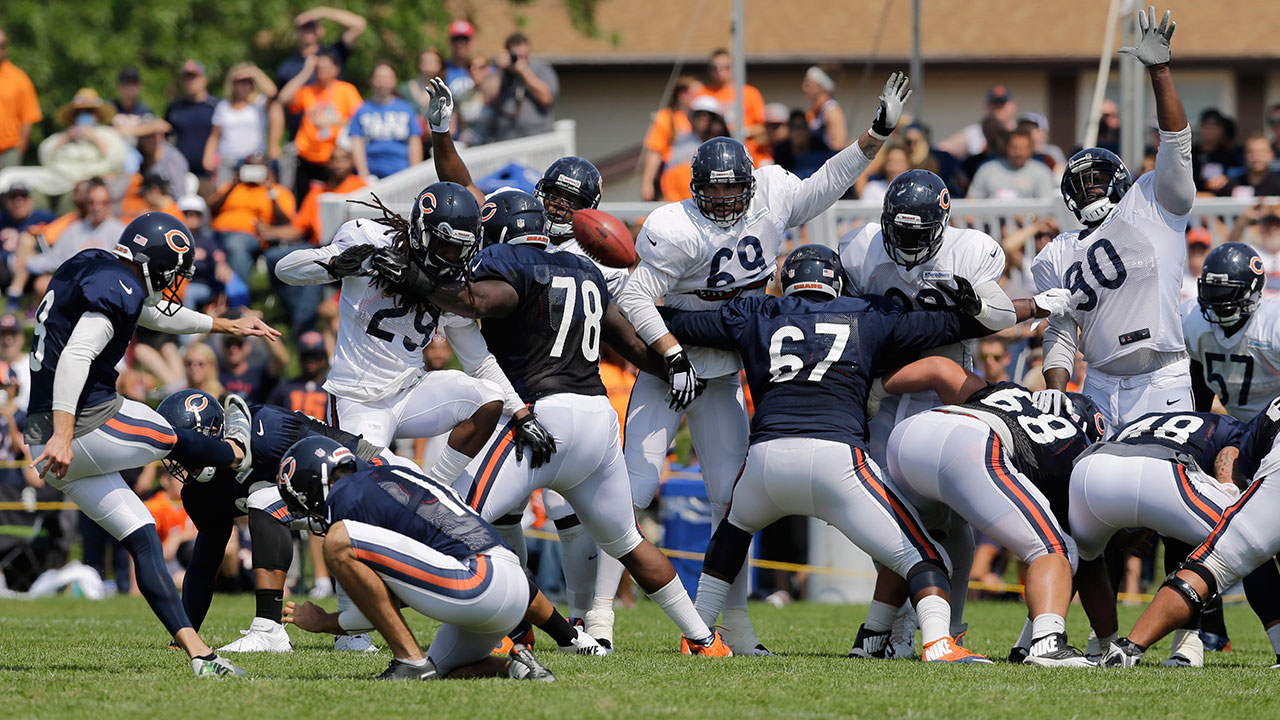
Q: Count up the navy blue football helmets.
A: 12